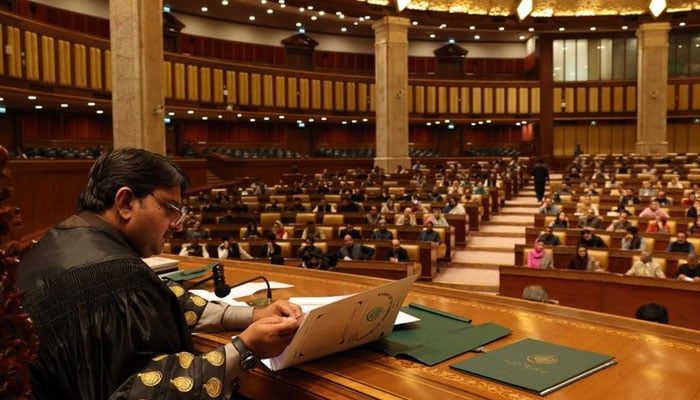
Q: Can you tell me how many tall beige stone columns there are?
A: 3